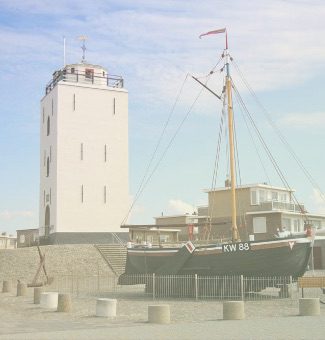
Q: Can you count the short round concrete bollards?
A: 9